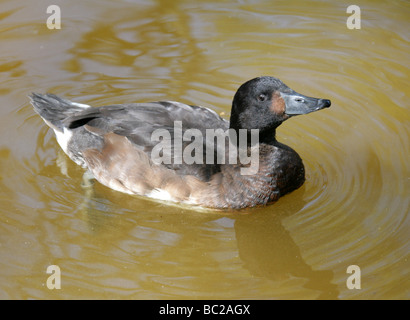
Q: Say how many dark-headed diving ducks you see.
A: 1